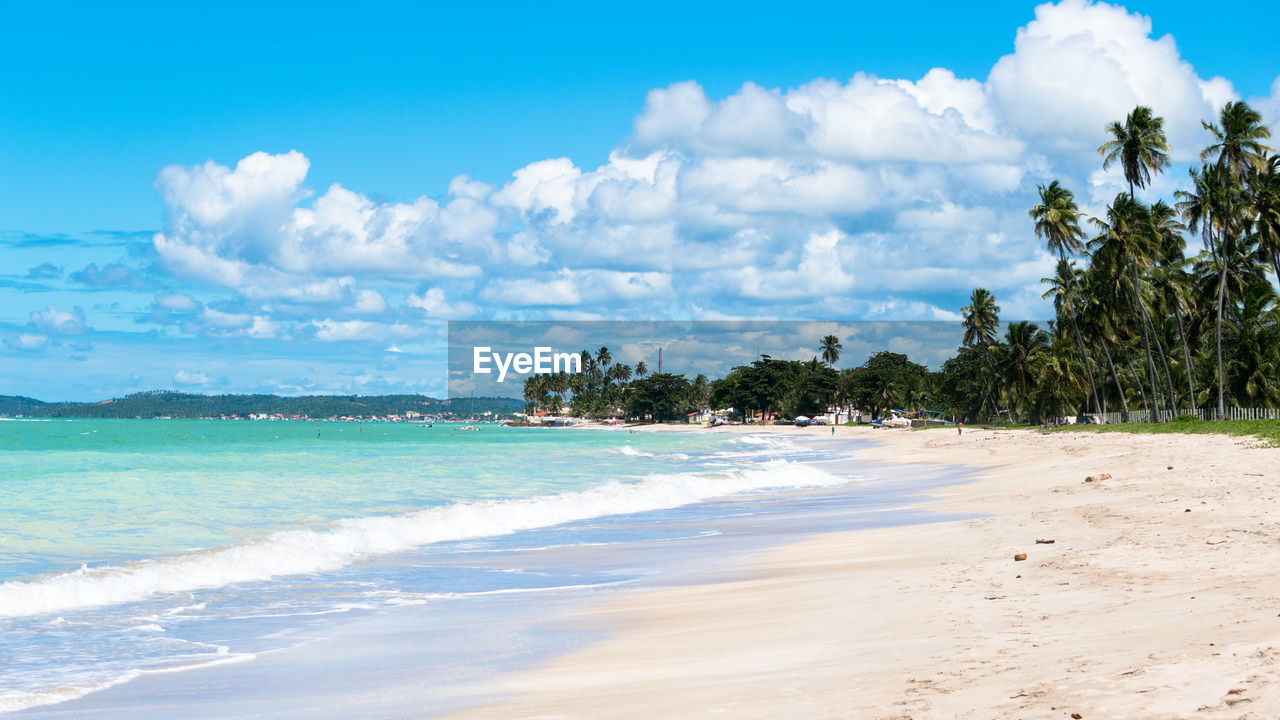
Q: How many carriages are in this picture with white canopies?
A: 2